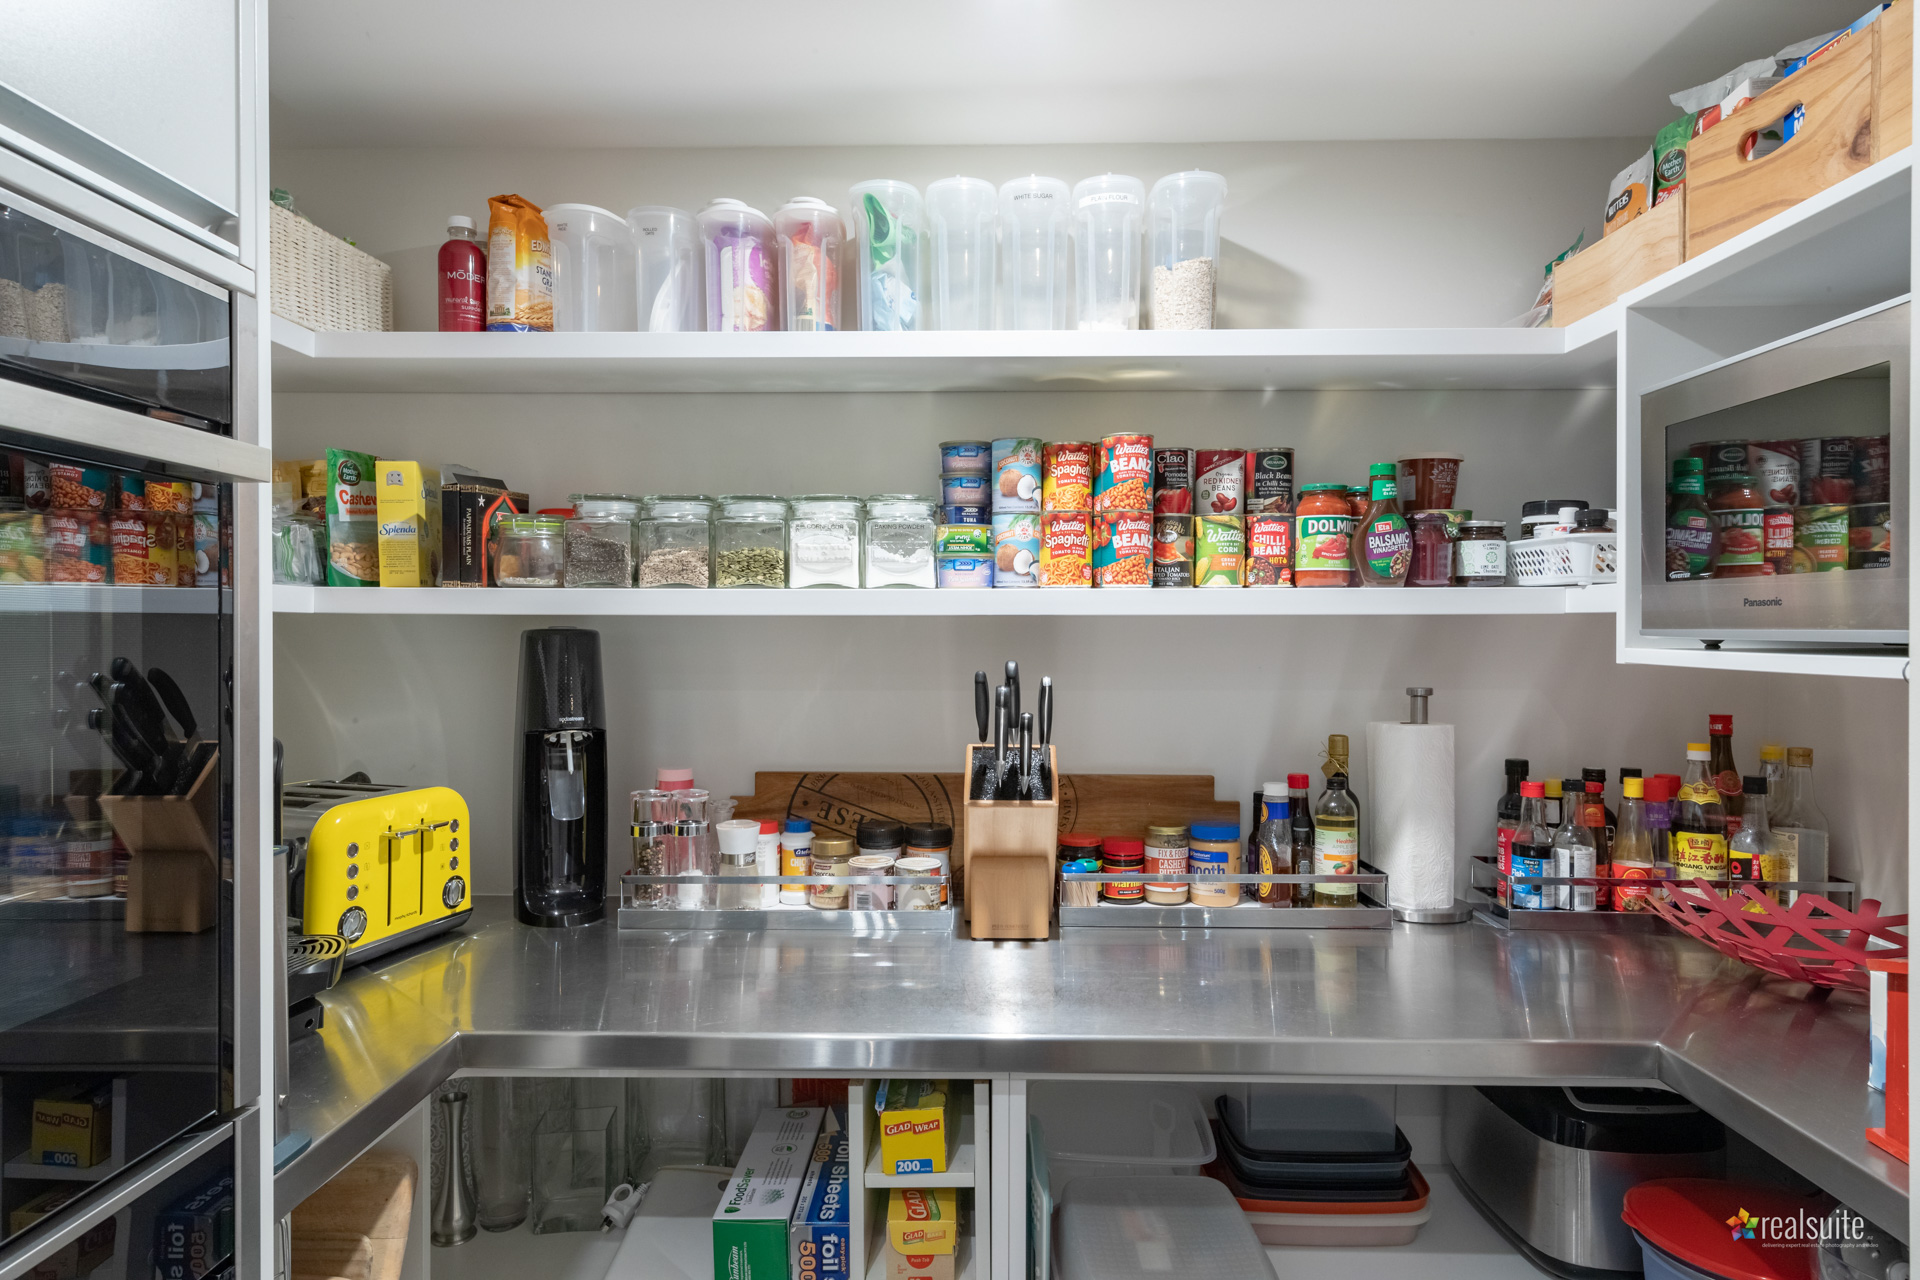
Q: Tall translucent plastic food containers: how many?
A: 9